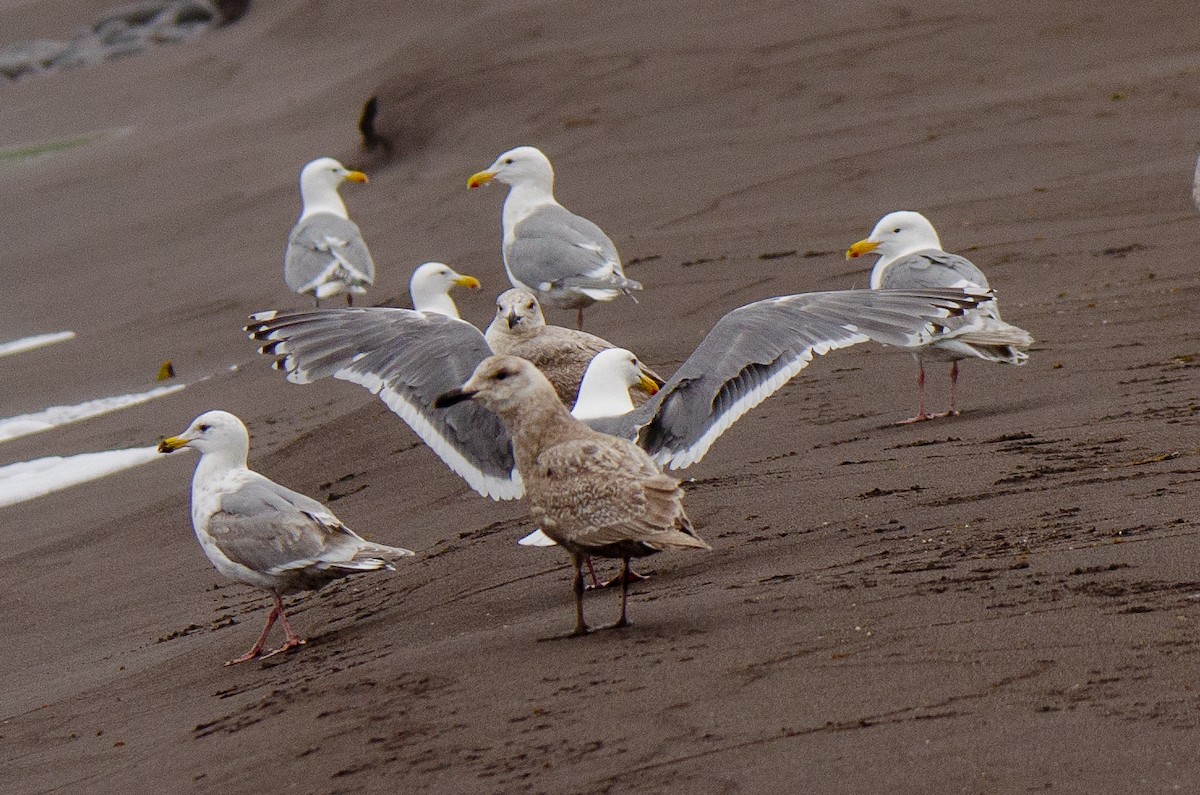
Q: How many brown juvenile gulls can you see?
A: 2